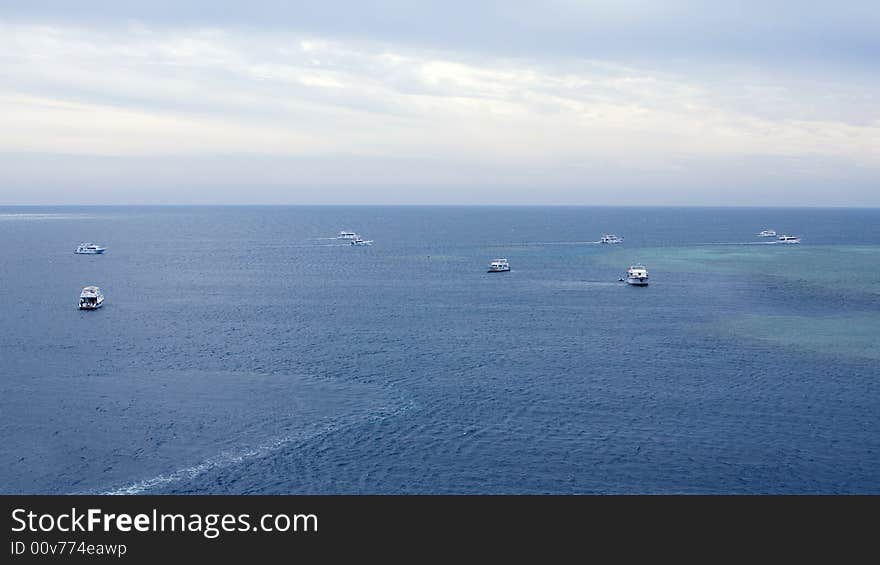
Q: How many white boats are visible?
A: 9